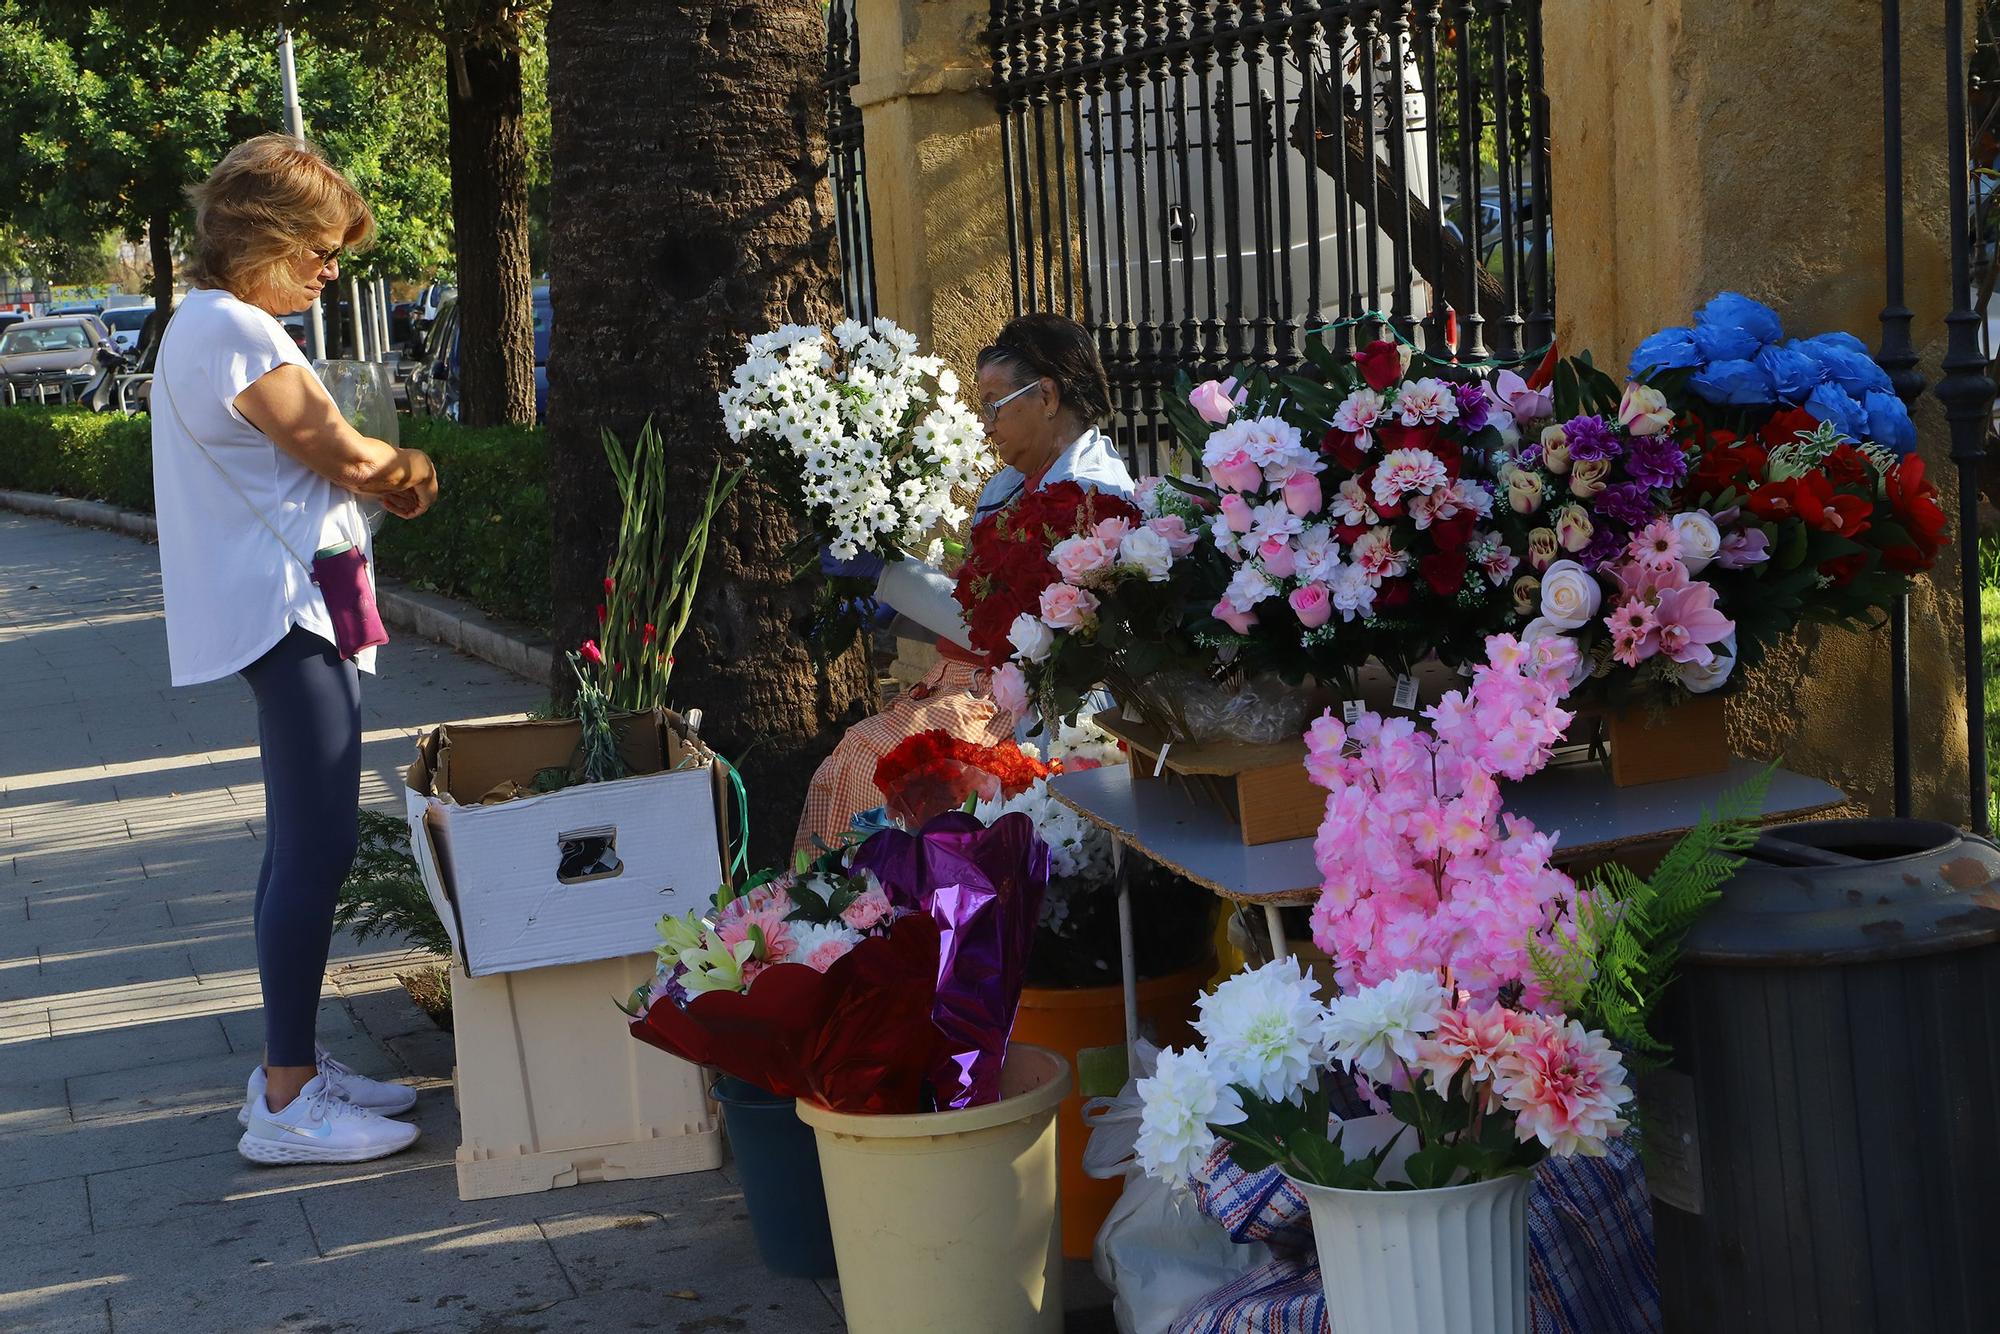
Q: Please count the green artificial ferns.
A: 1